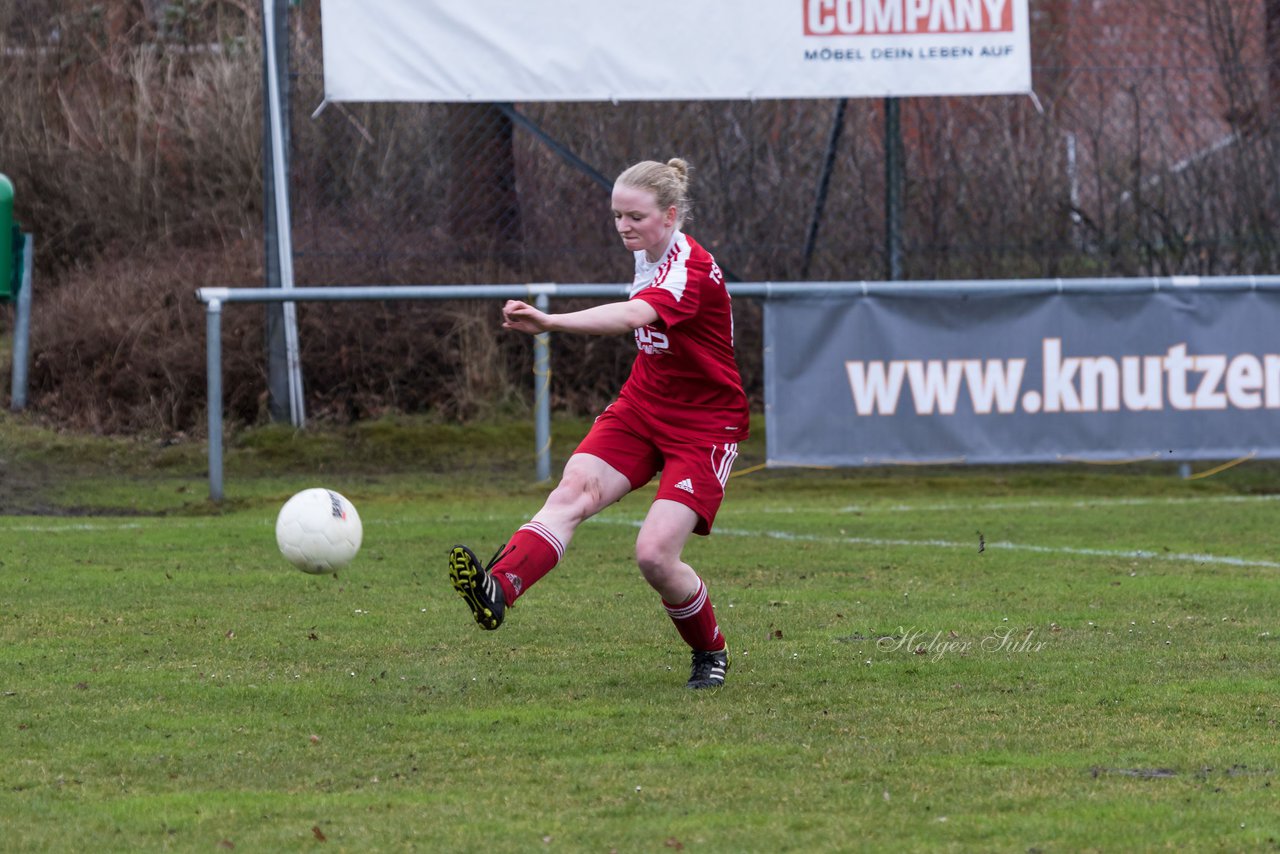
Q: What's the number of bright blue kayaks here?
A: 0